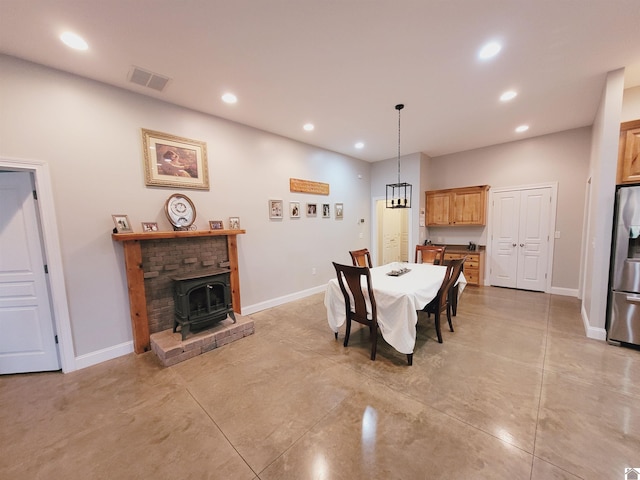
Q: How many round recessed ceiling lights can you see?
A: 7